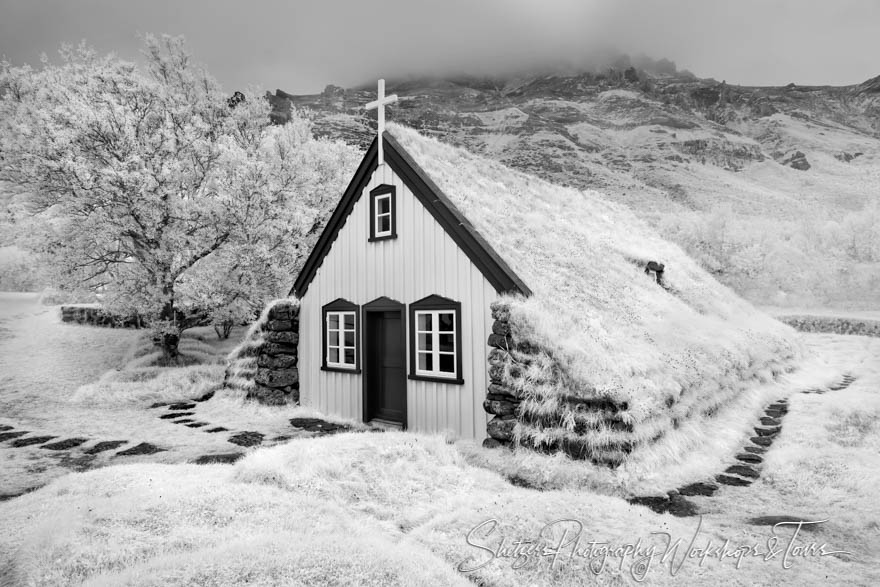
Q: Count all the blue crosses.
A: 0